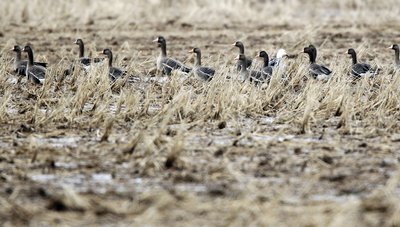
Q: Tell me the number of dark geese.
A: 12